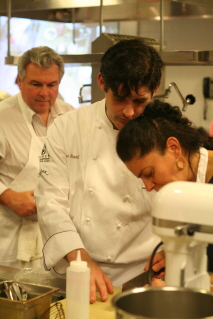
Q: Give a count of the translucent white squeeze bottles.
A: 1